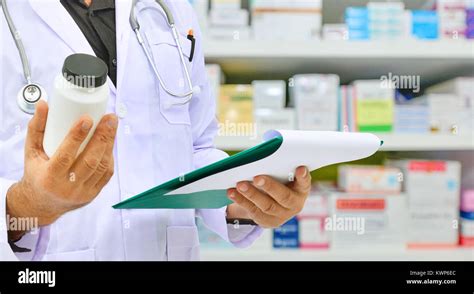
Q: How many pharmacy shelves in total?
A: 3